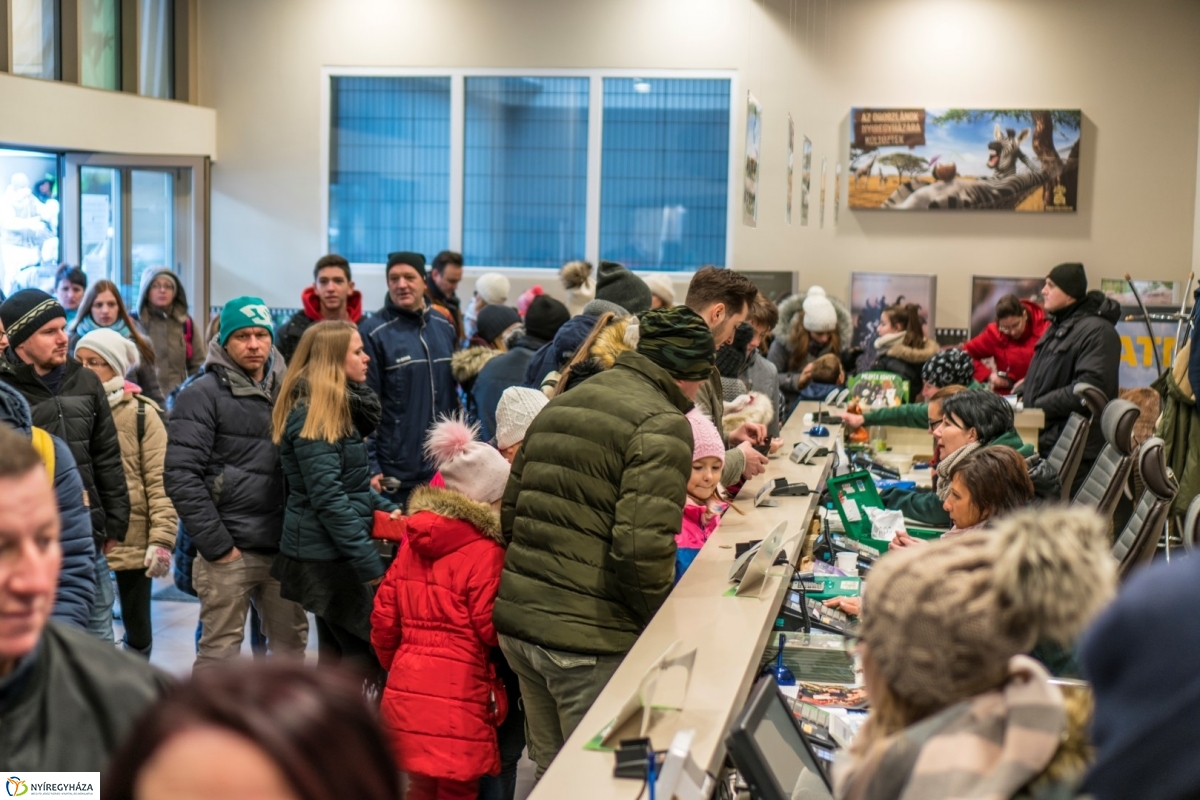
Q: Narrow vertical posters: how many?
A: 5